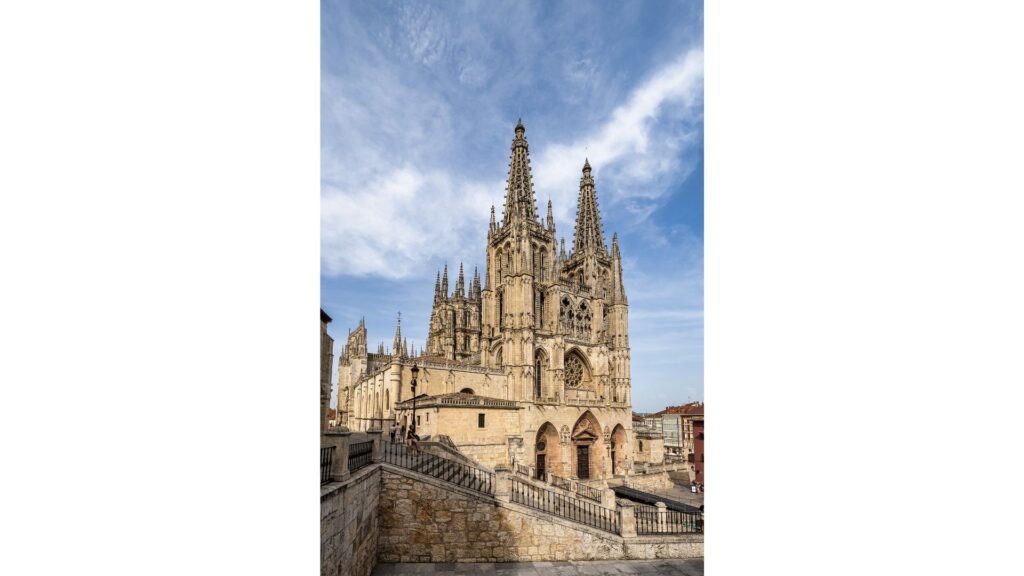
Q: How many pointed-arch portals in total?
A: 3